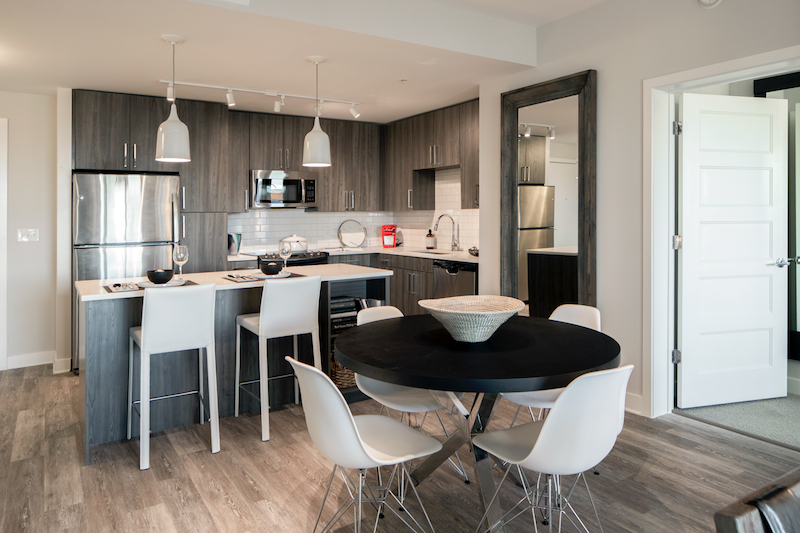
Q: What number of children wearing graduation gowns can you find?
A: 0